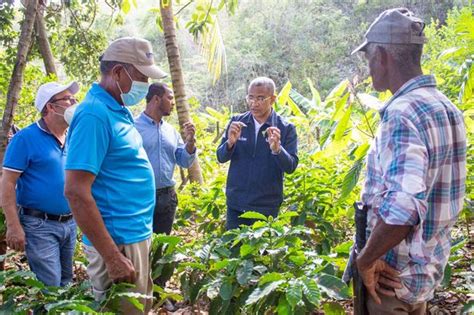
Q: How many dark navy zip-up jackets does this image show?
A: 1